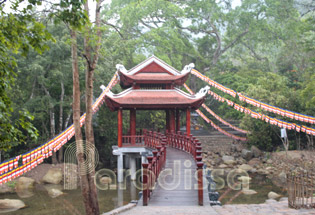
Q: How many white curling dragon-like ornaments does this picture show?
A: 4